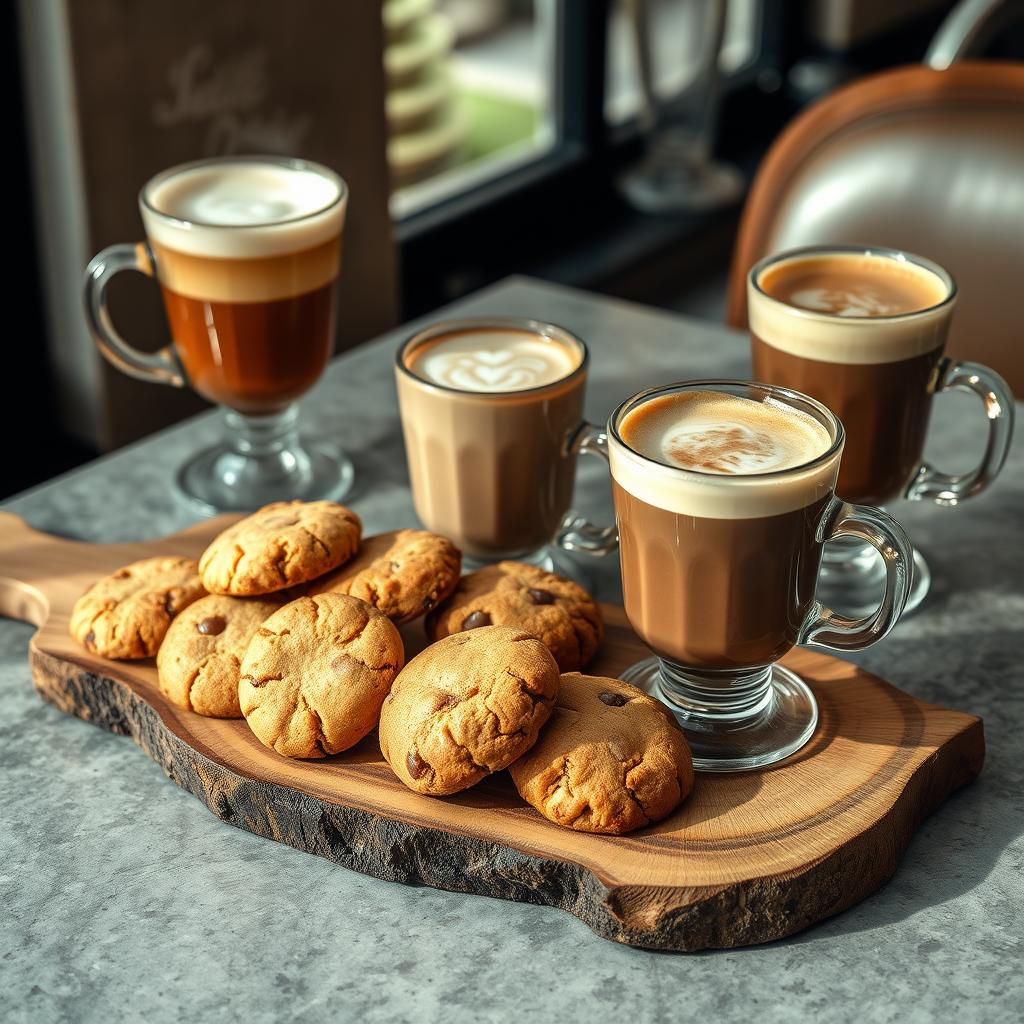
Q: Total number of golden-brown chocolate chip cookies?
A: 8